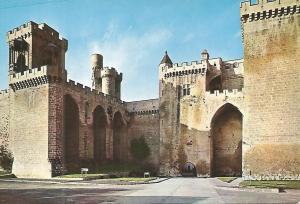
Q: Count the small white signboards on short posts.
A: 2